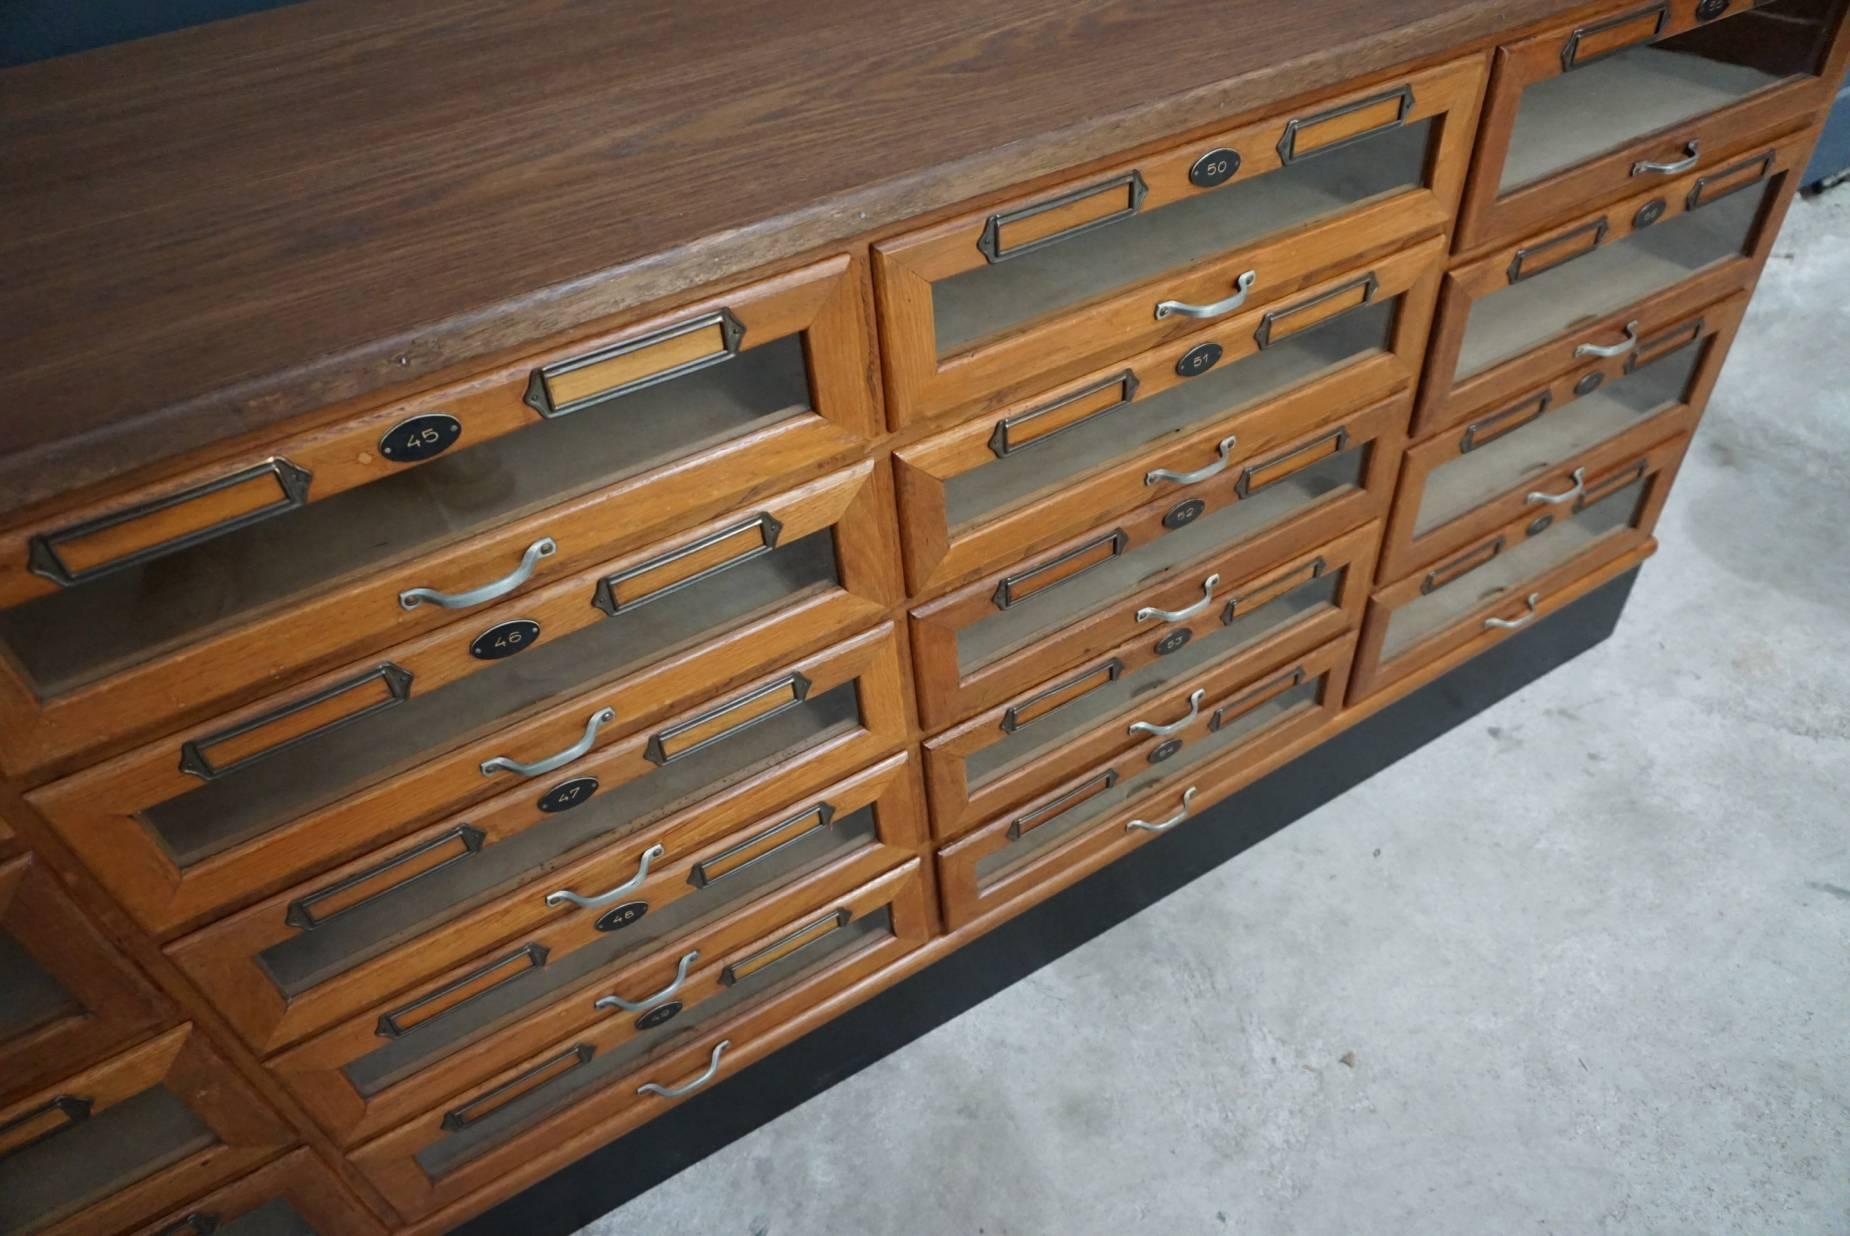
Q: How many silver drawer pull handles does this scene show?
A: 14